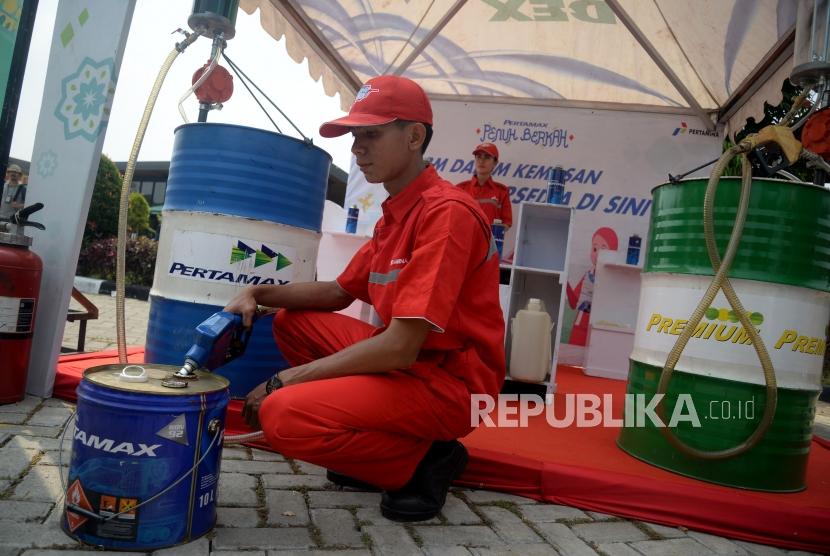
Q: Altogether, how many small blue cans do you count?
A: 4